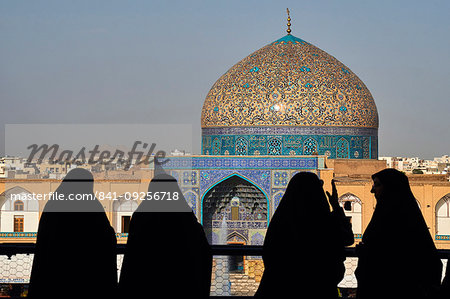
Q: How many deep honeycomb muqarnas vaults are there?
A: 1